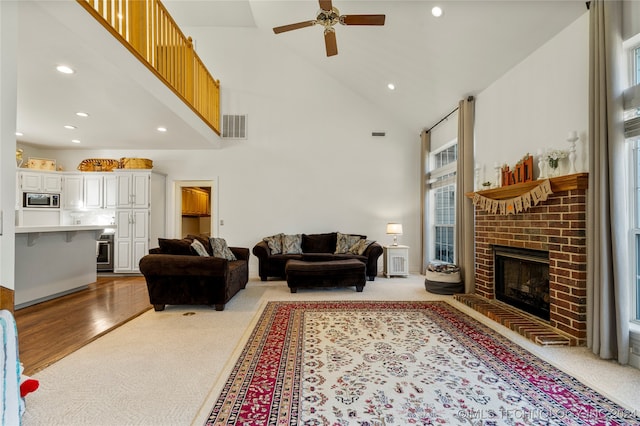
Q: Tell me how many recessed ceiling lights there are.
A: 8